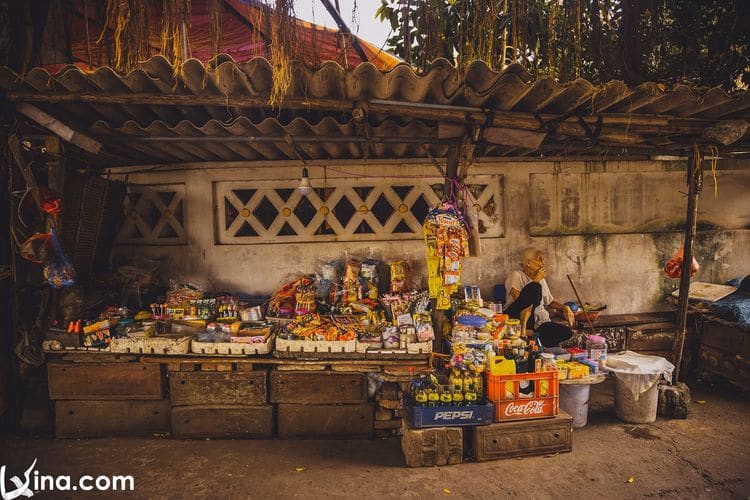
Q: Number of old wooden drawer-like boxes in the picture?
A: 7